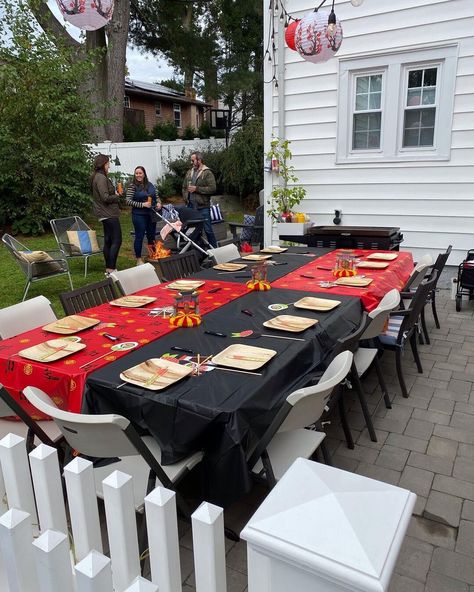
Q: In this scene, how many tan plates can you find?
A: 14